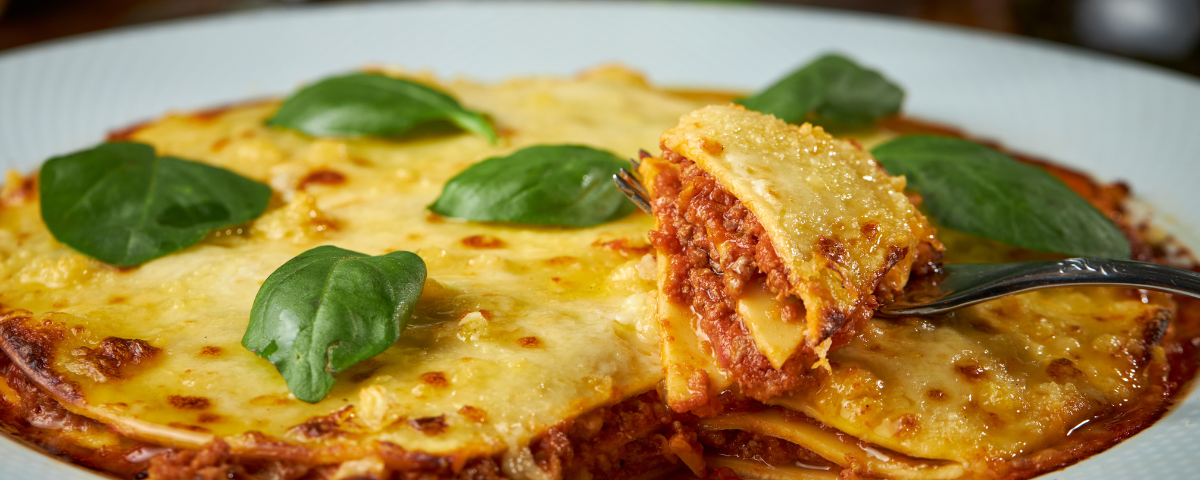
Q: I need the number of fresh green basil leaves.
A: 6